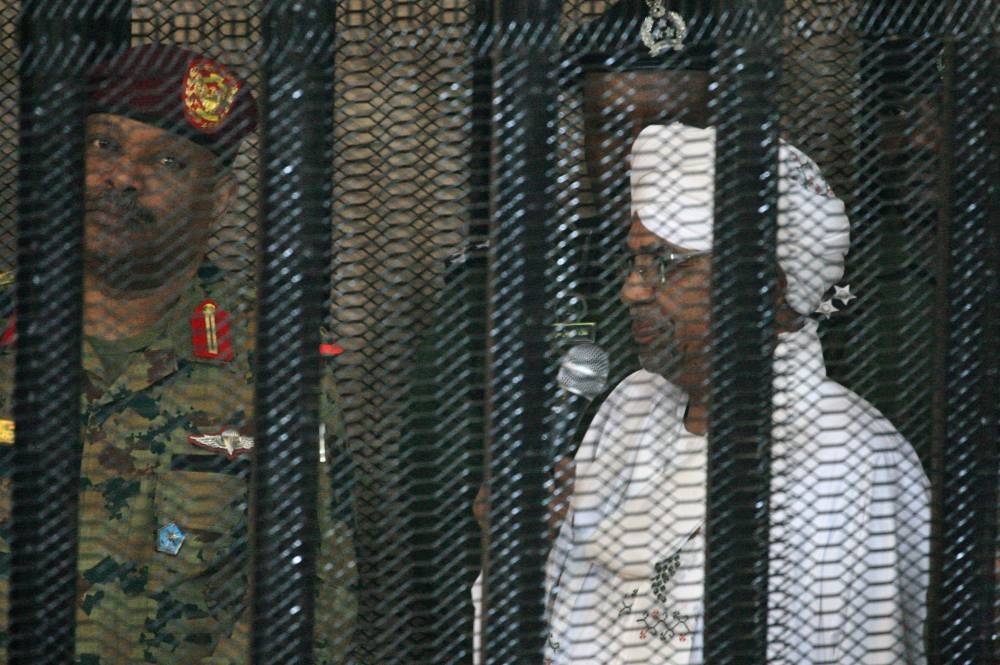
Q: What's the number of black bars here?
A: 5